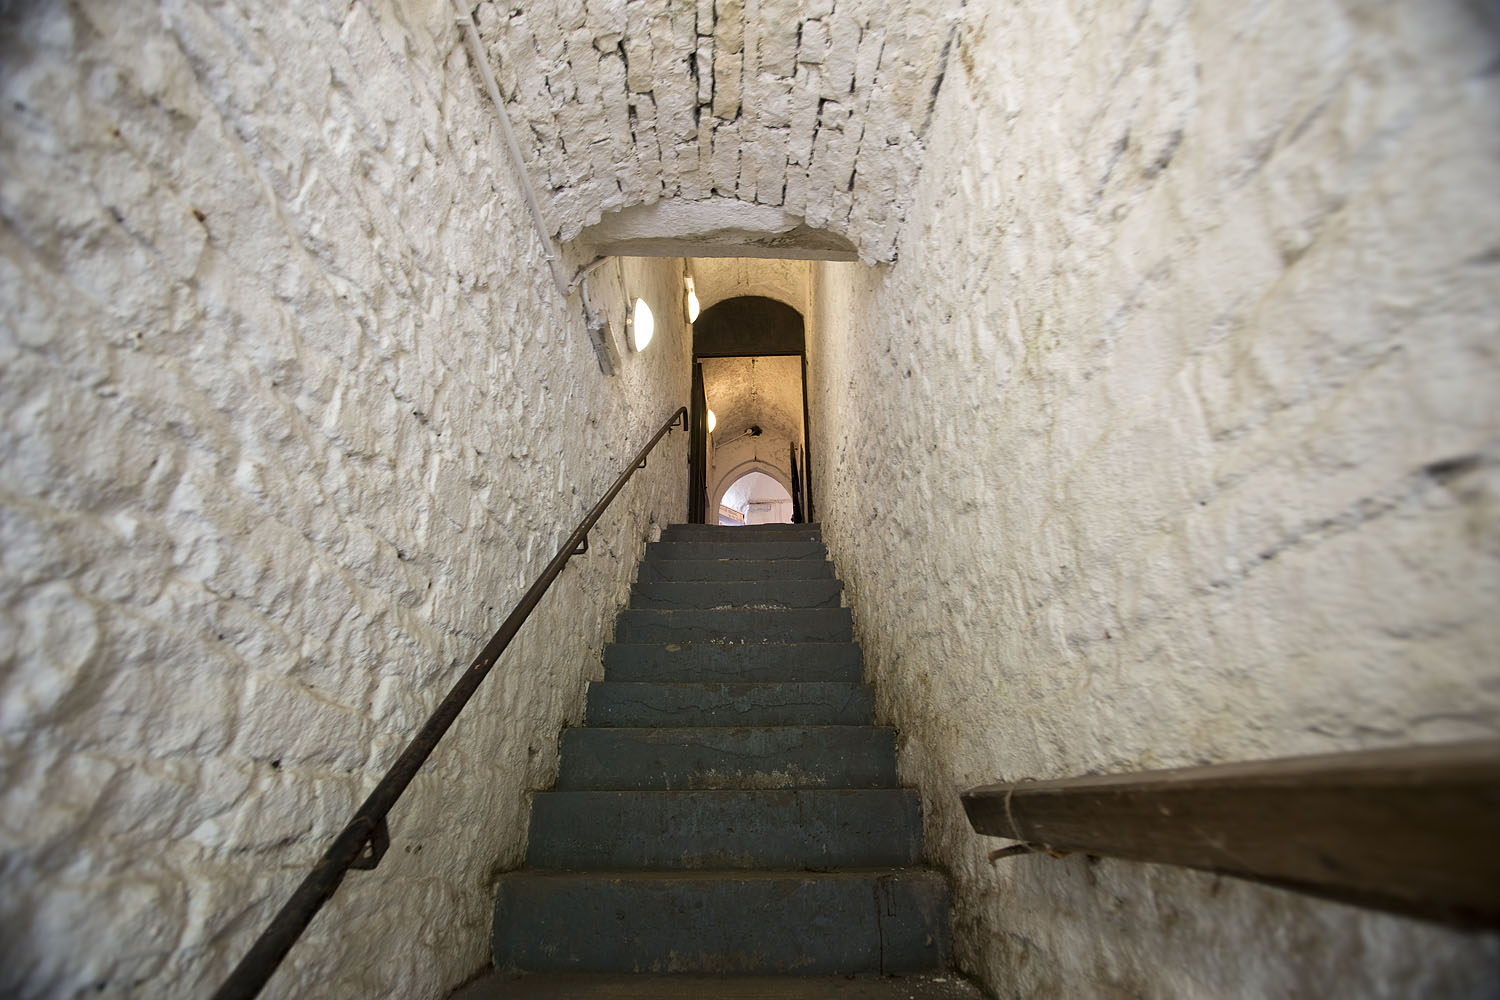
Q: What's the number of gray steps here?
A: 11